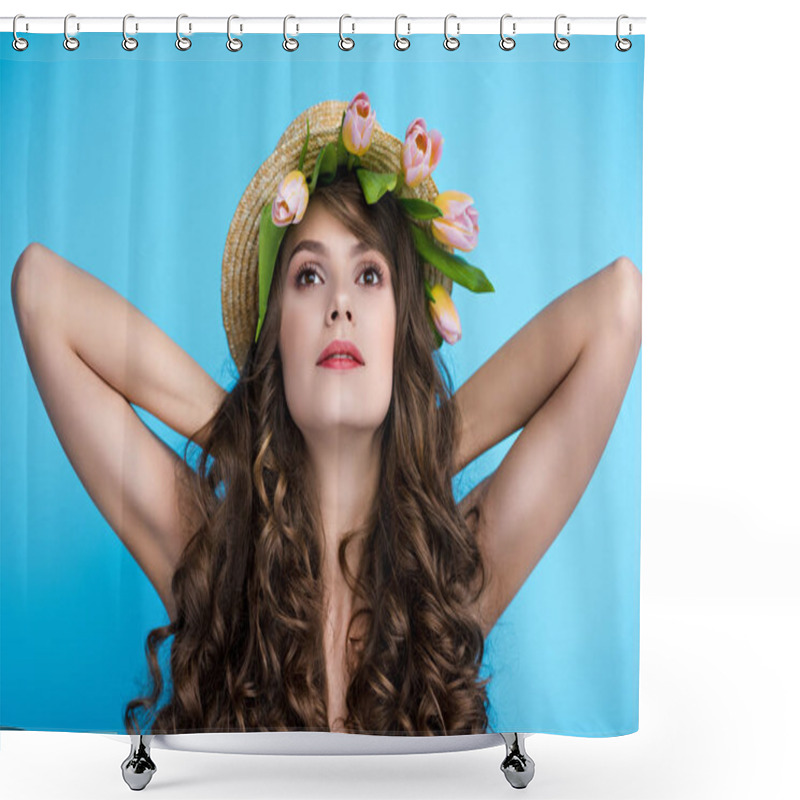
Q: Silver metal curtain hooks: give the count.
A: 12